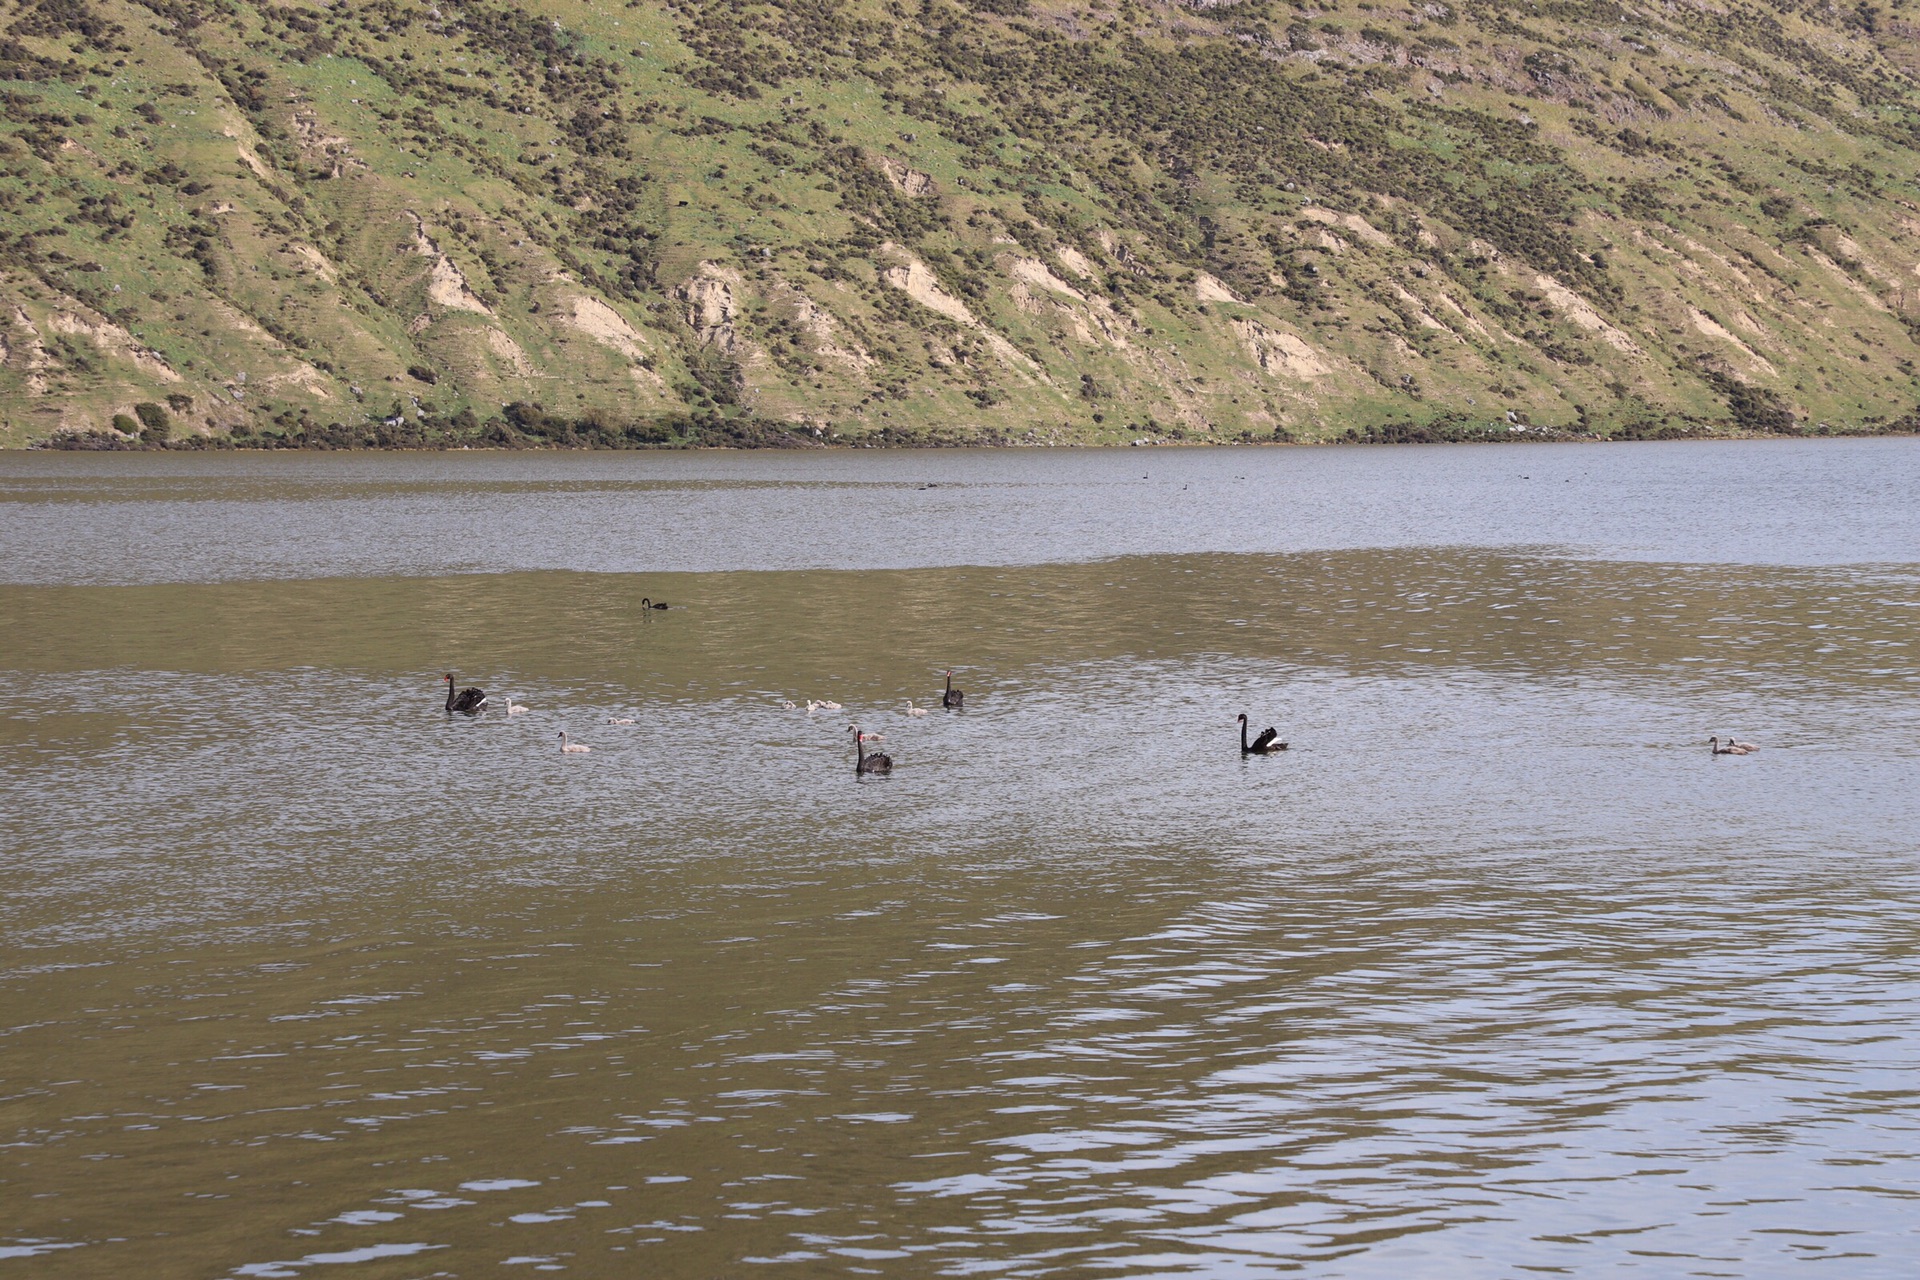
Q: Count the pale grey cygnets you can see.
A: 11